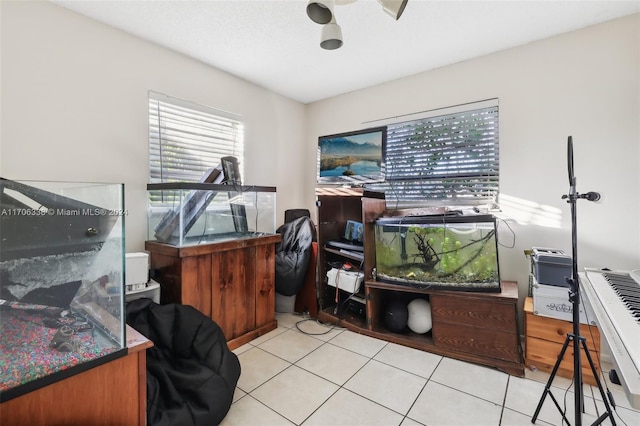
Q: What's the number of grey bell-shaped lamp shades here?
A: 3